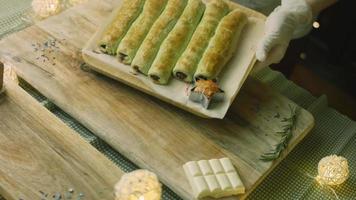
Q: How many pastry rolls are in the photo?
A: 6